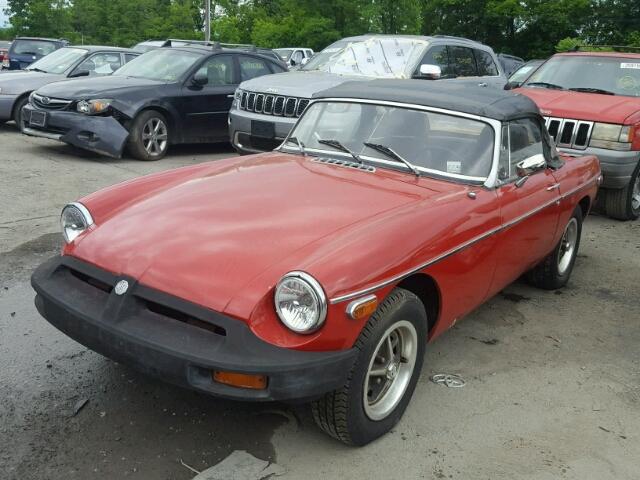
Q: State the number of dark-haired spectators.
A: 0